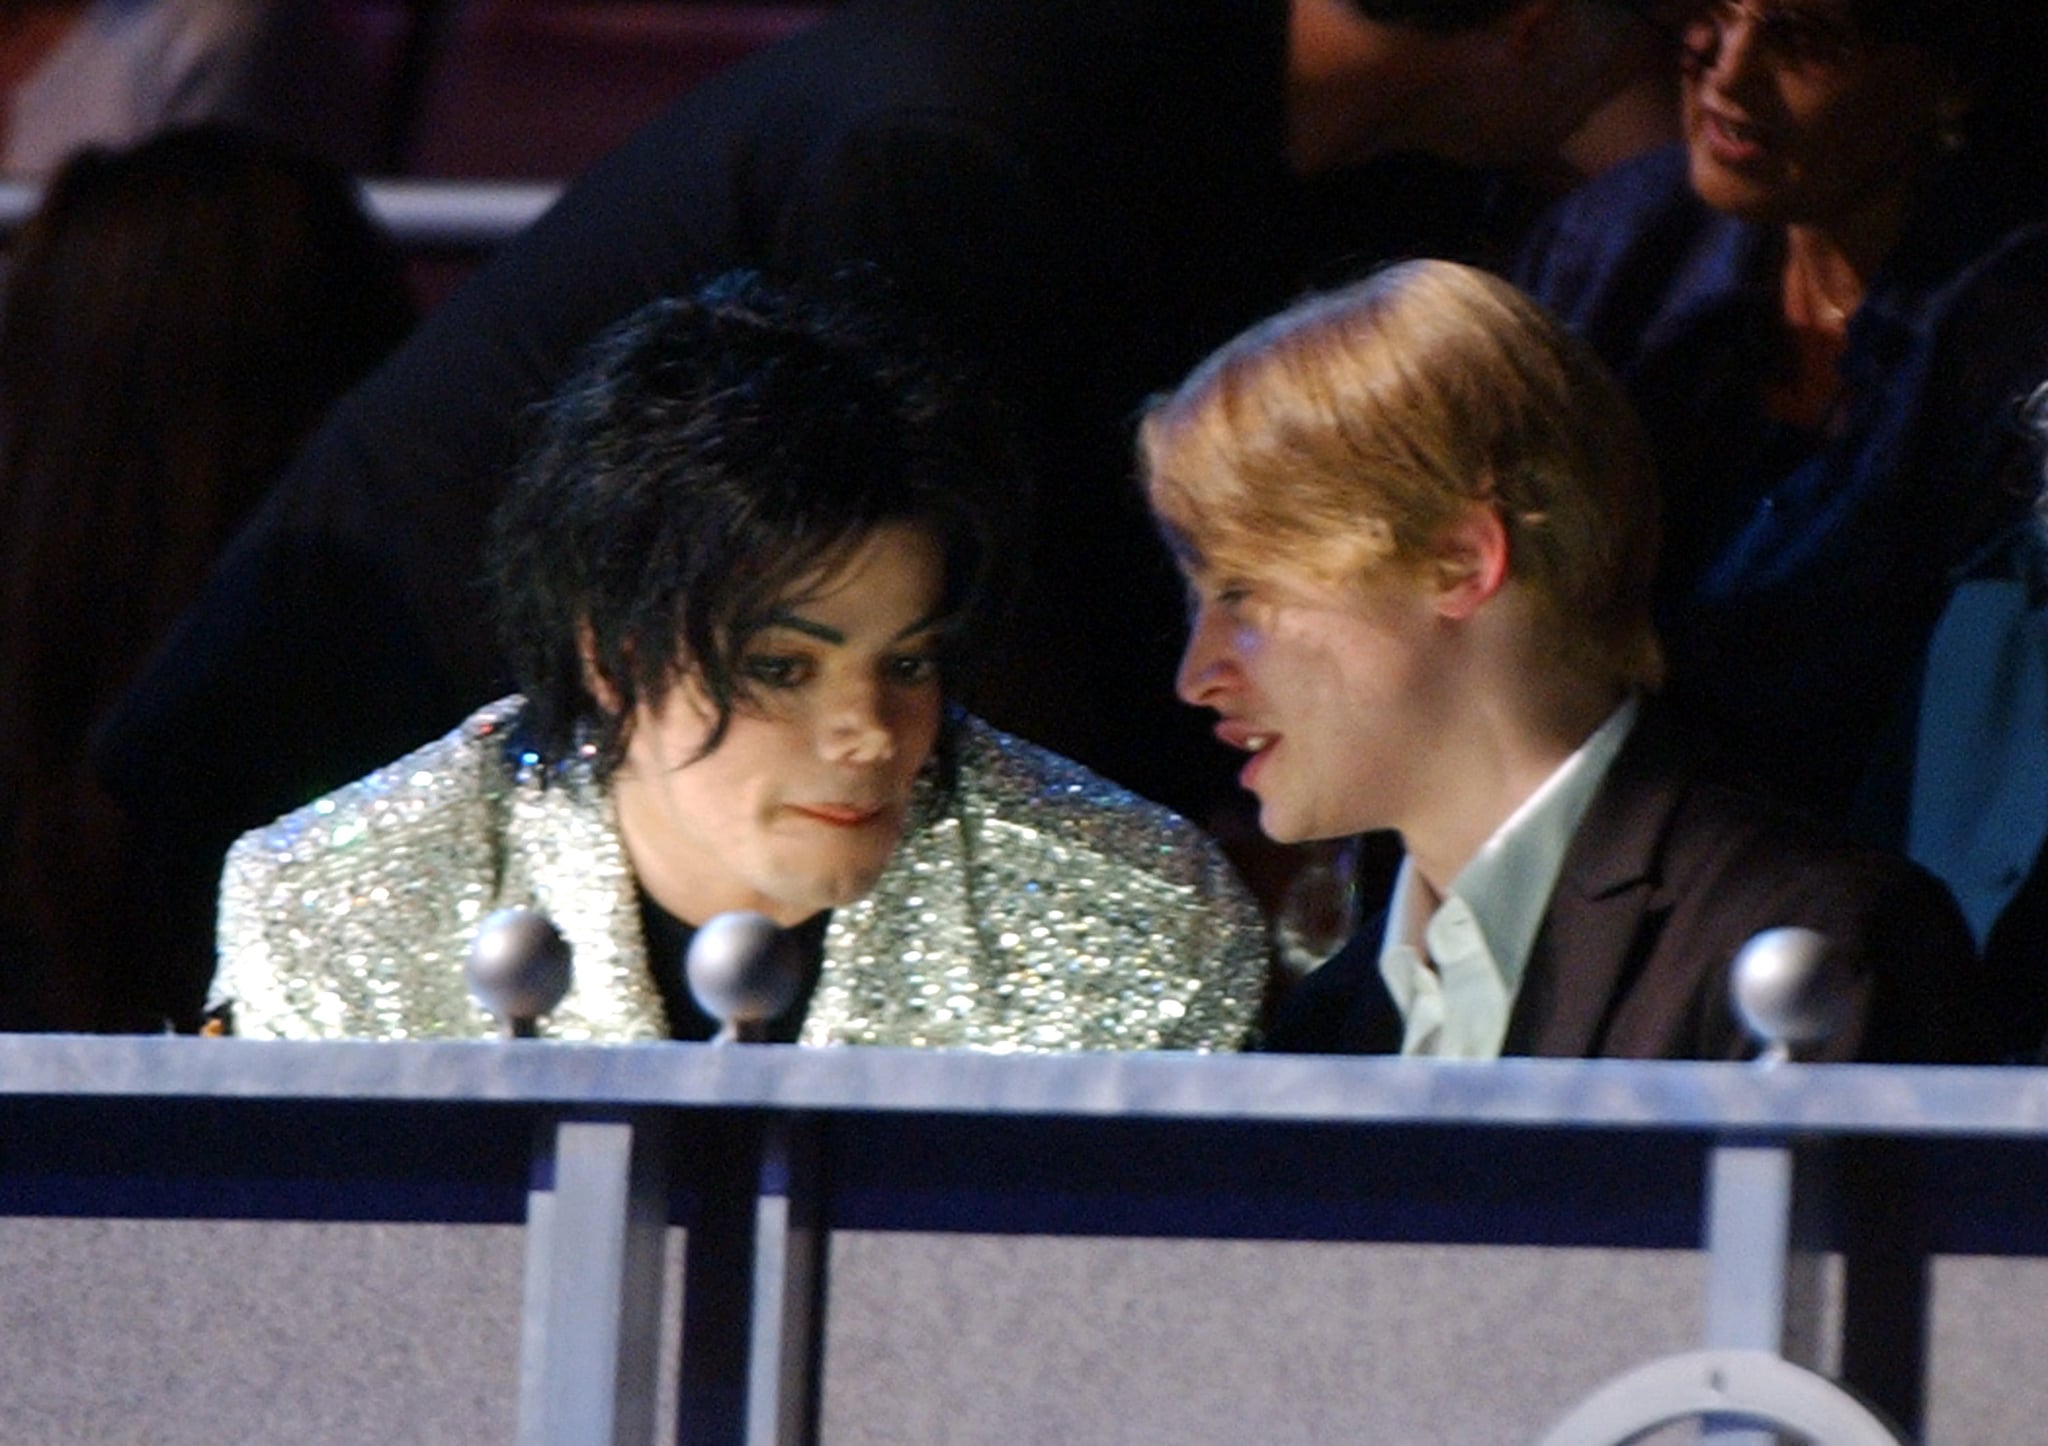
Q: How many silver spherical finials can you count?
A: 3